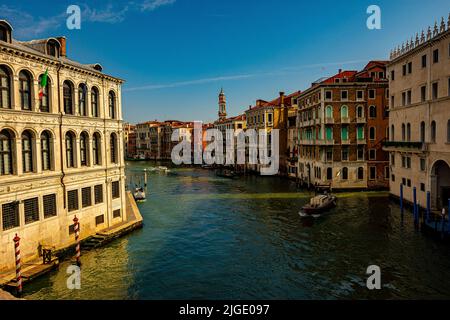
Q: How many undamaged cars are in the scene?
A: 0